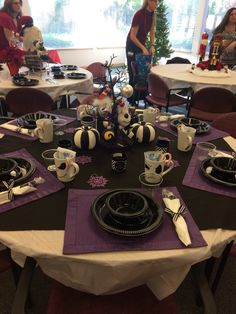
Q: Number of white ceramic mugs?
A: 5